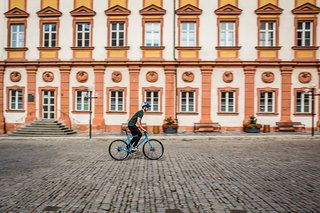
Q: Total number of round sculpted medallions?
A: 9